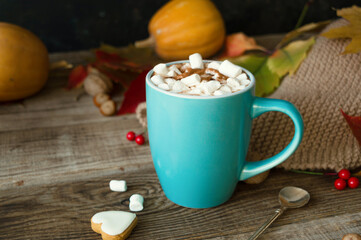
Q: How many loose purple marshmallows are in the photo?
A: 0